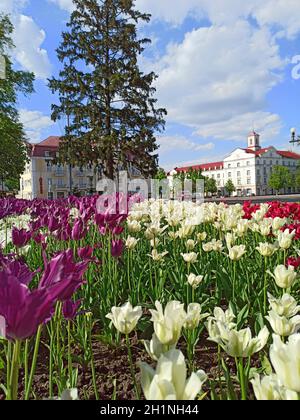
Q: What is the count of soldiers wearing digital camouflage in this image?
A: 0